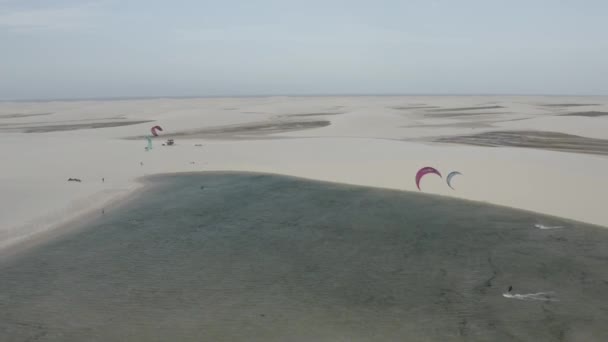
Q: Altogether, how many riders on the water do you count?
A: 2